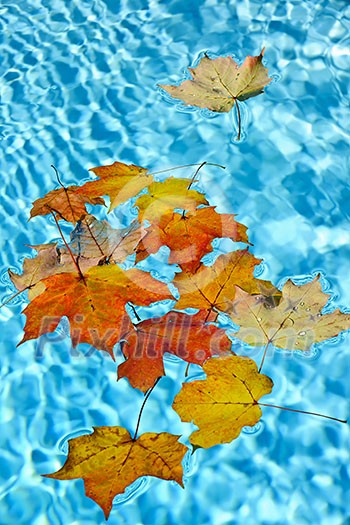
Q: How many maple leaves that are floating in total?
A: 13